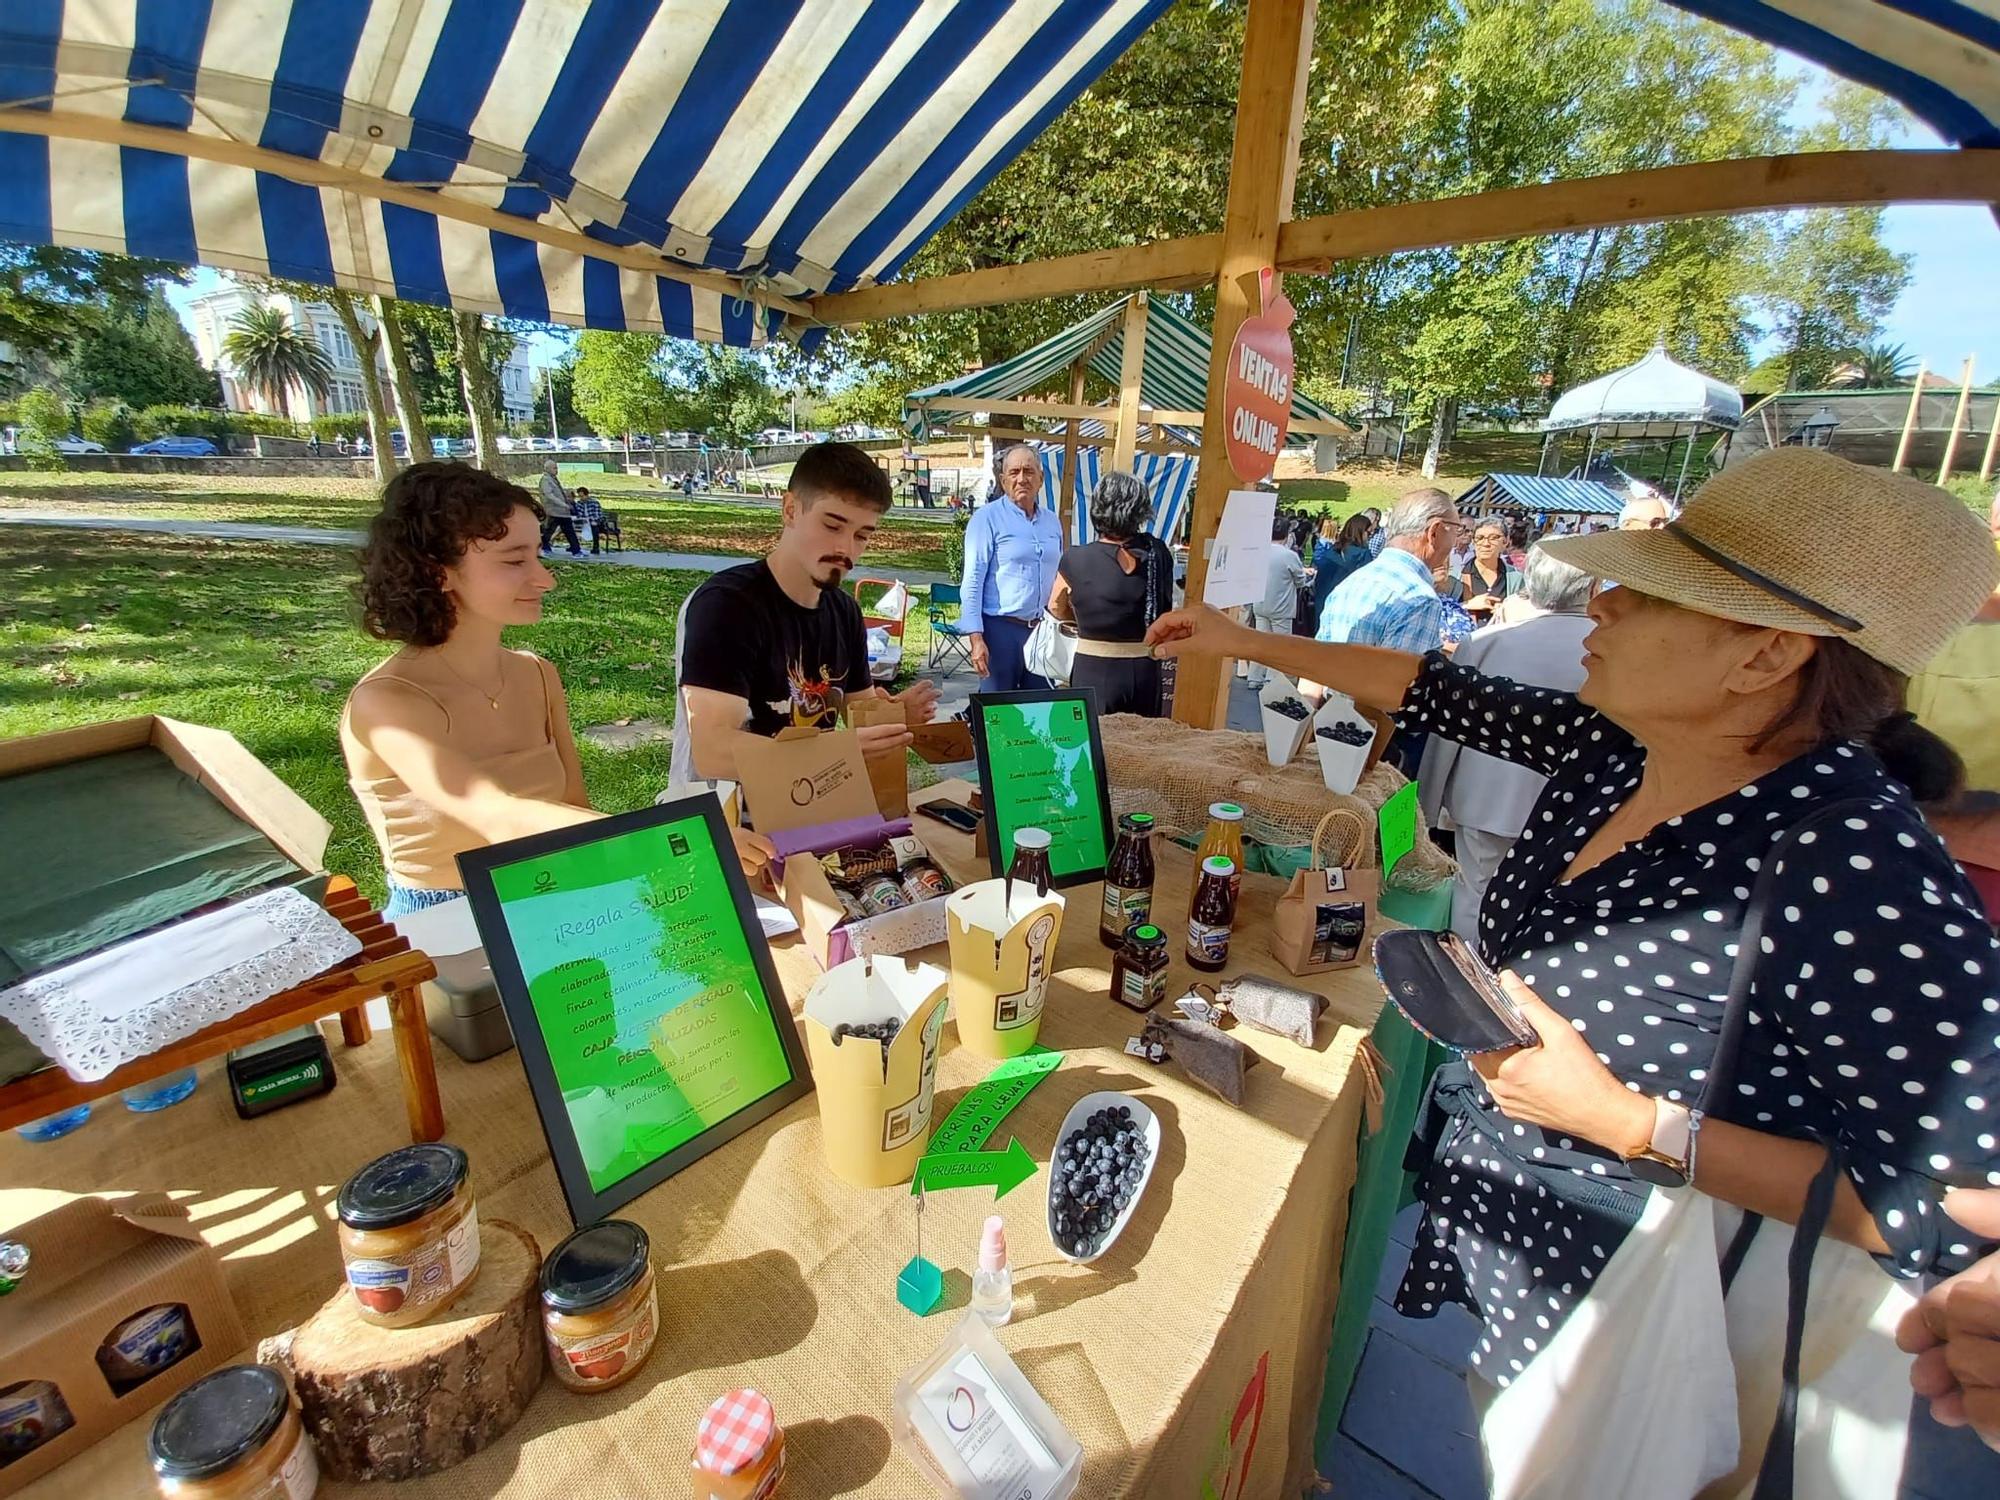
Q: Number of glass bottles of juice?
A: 4